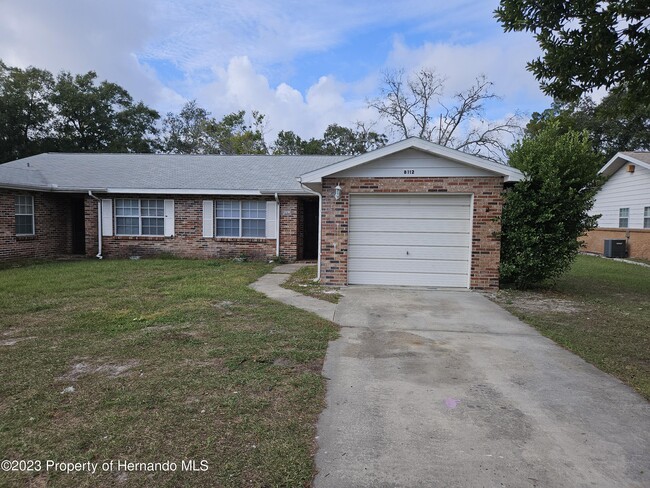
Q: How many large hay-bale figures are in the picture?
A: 0